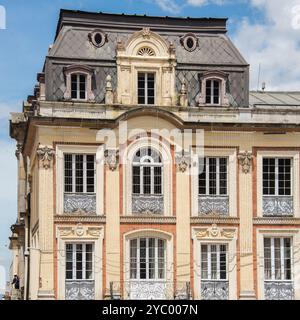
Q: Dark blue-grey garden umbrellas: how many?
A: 0